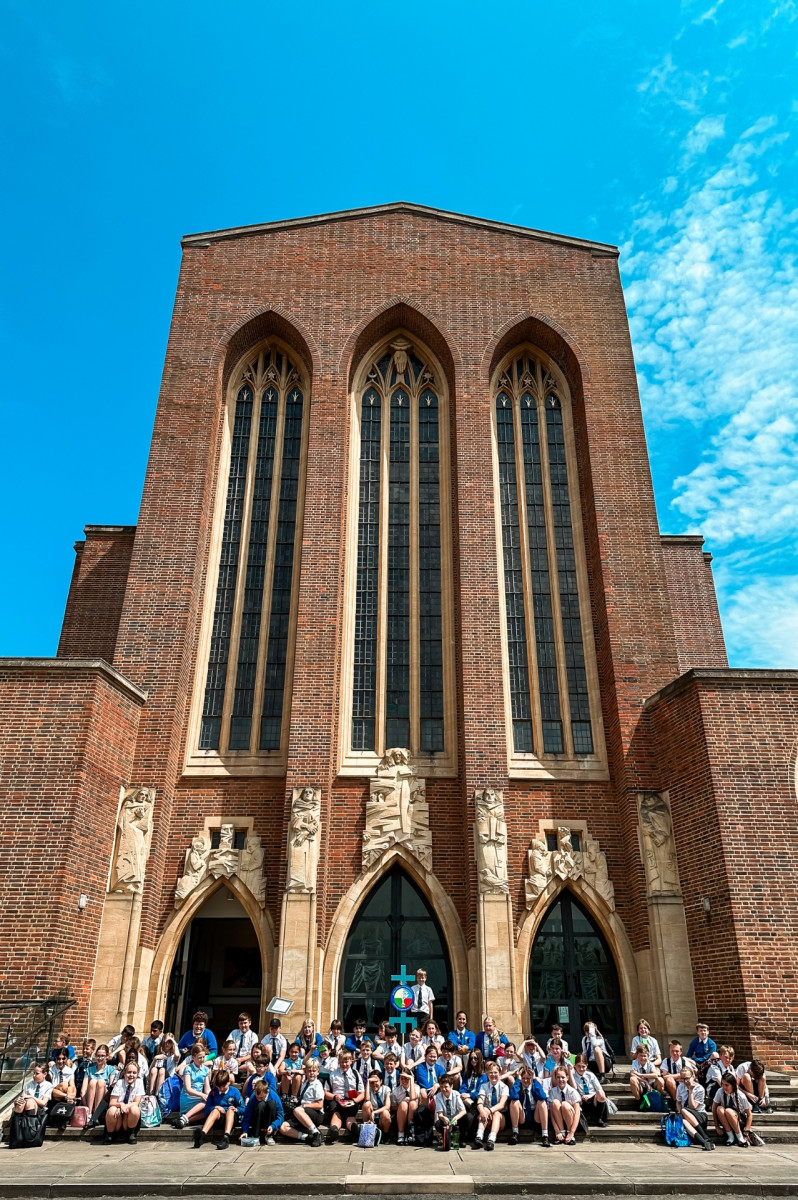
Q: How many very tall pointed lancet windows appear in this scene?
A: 3